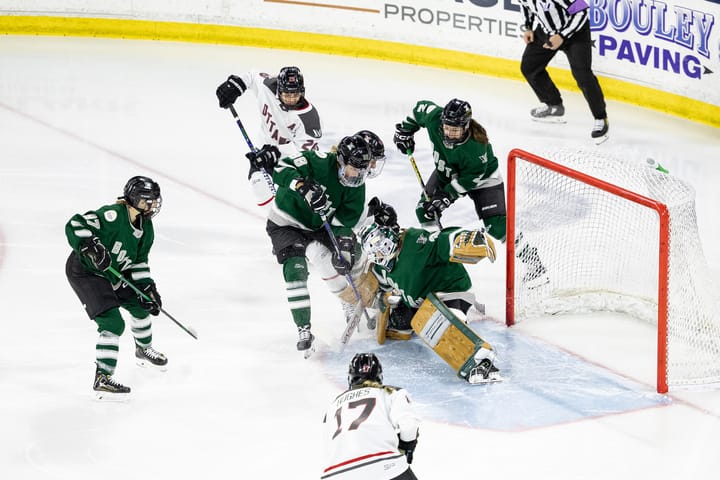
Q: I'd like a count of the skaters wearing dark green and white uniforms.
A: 4